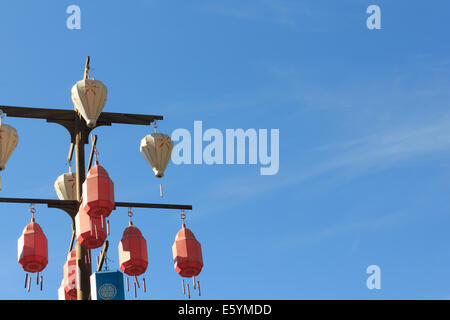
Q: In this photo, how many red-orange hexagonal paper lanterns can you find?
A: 7